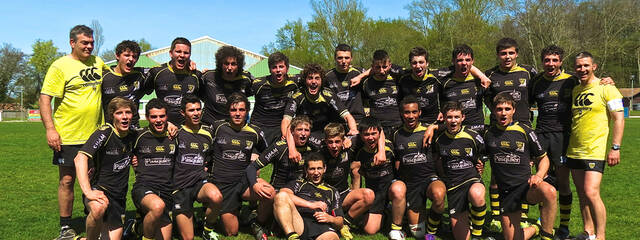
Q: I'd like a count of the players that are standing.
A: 11